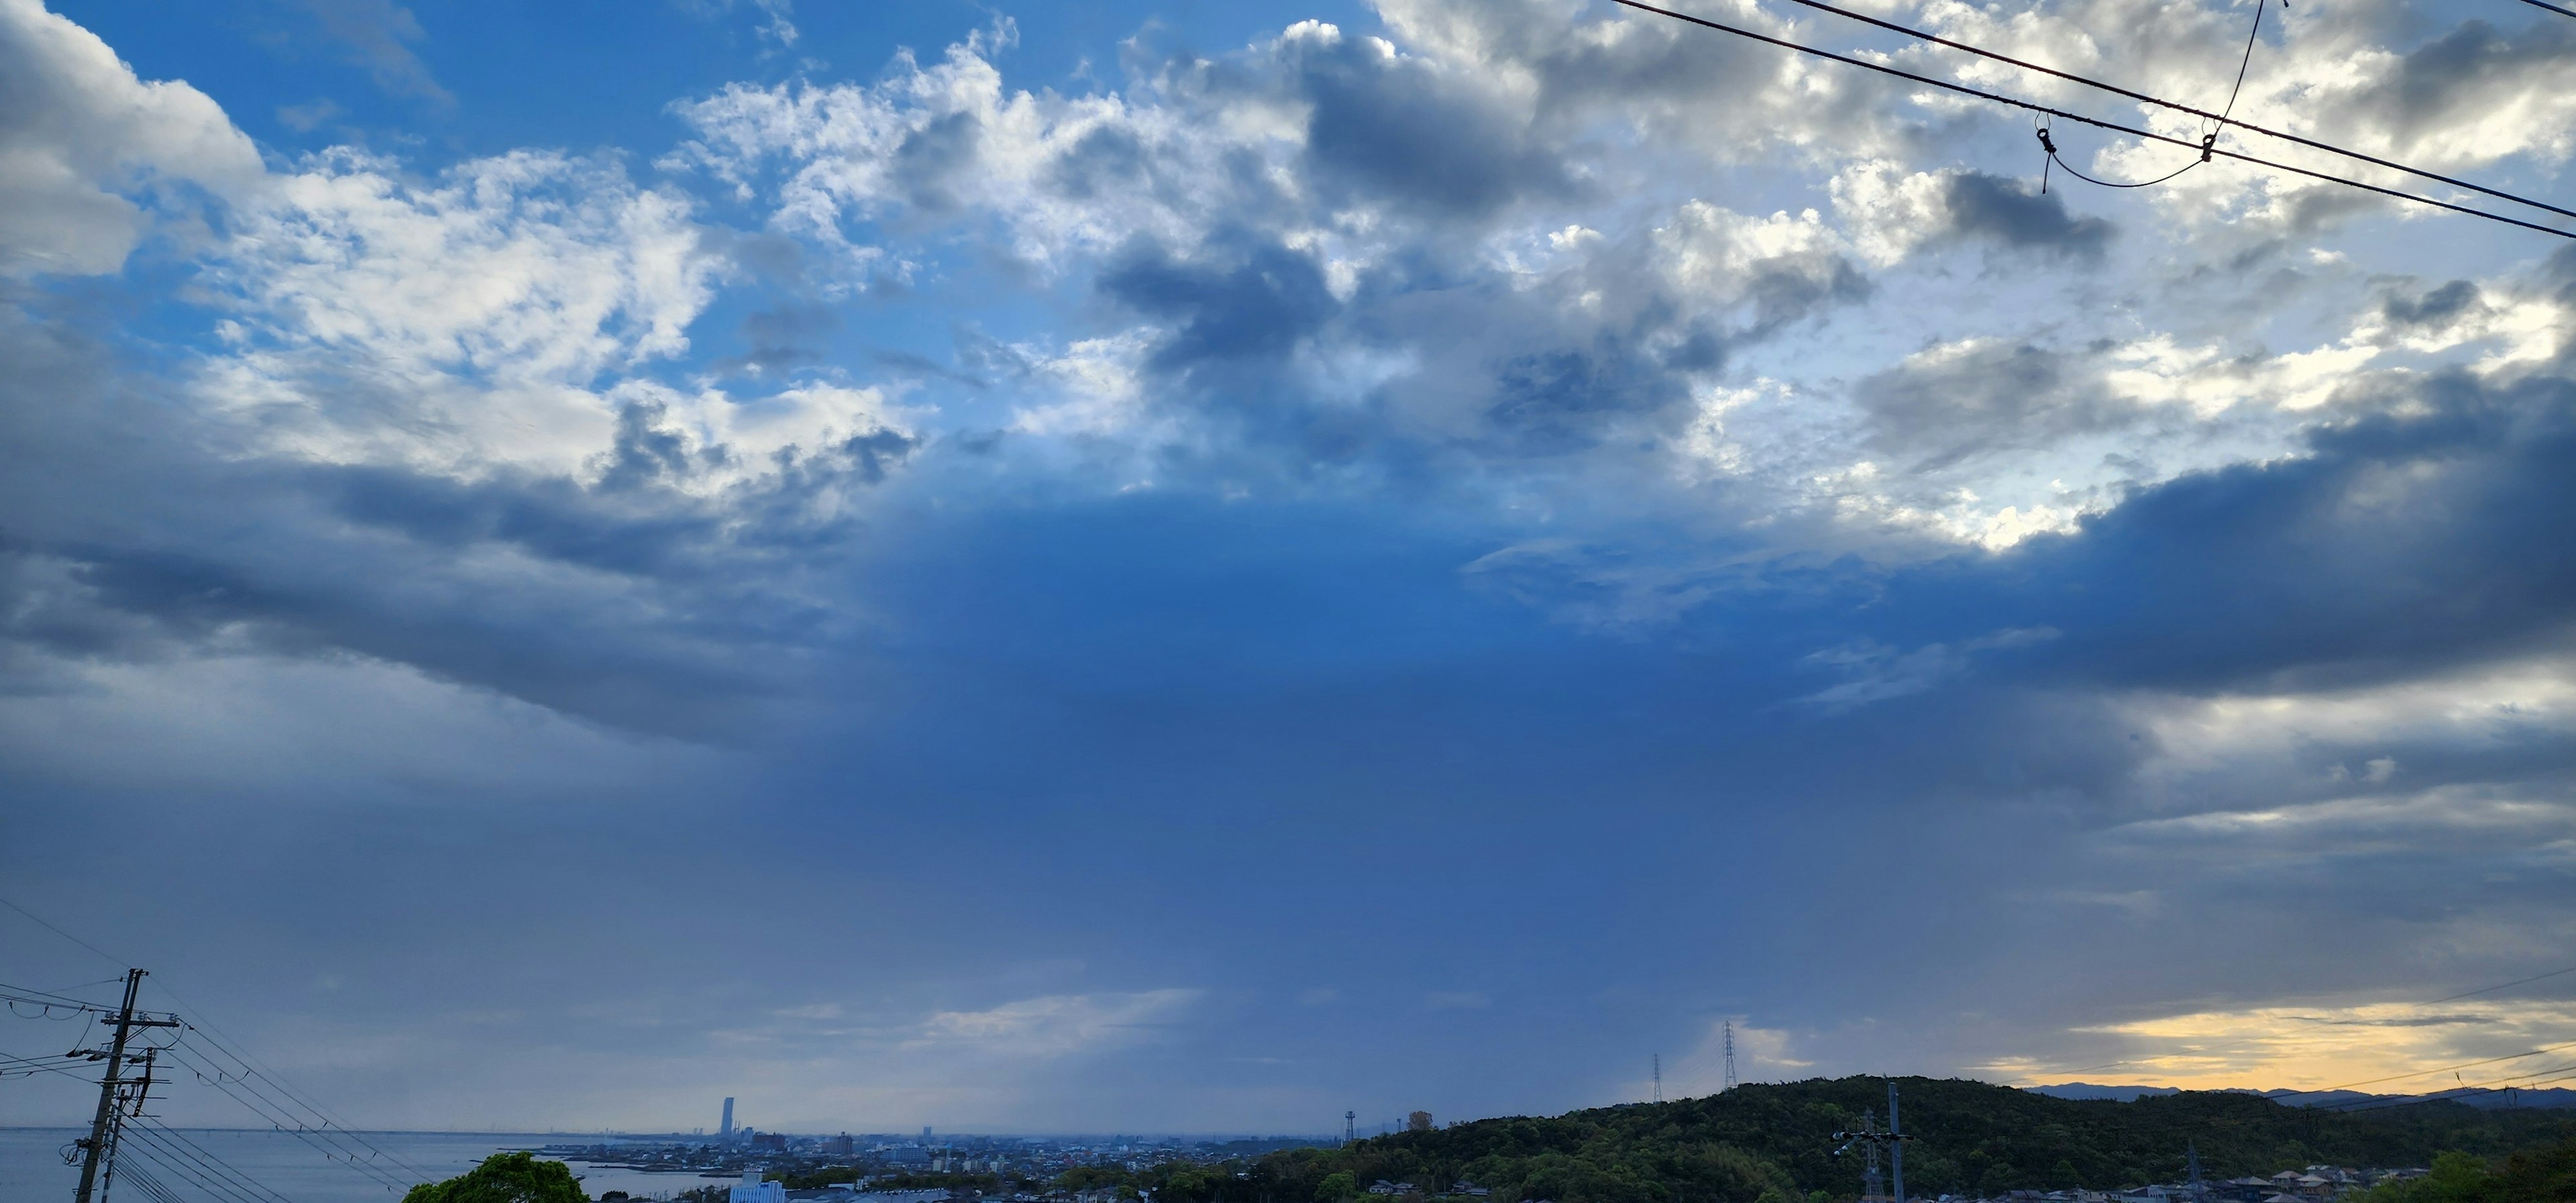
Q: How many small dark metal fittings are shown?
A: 2